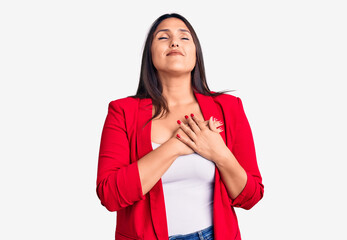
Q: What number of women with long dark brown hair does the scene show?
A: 1